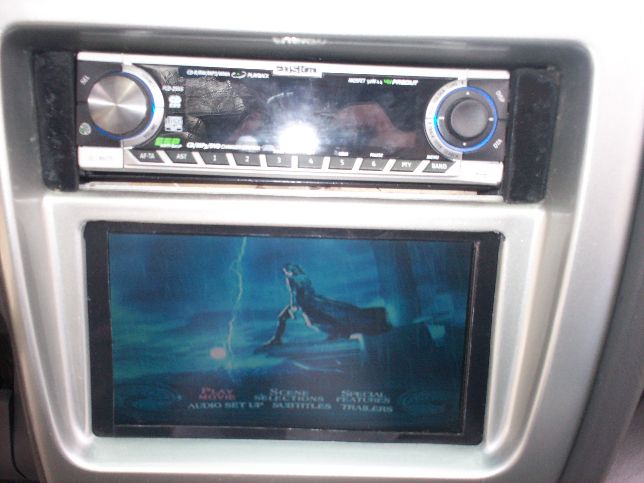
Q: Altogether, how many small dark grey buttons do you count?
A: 10